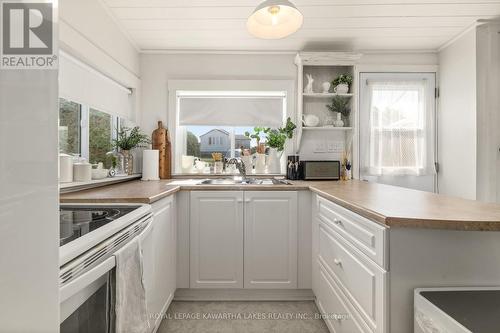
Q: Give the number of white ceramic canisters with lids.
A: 2